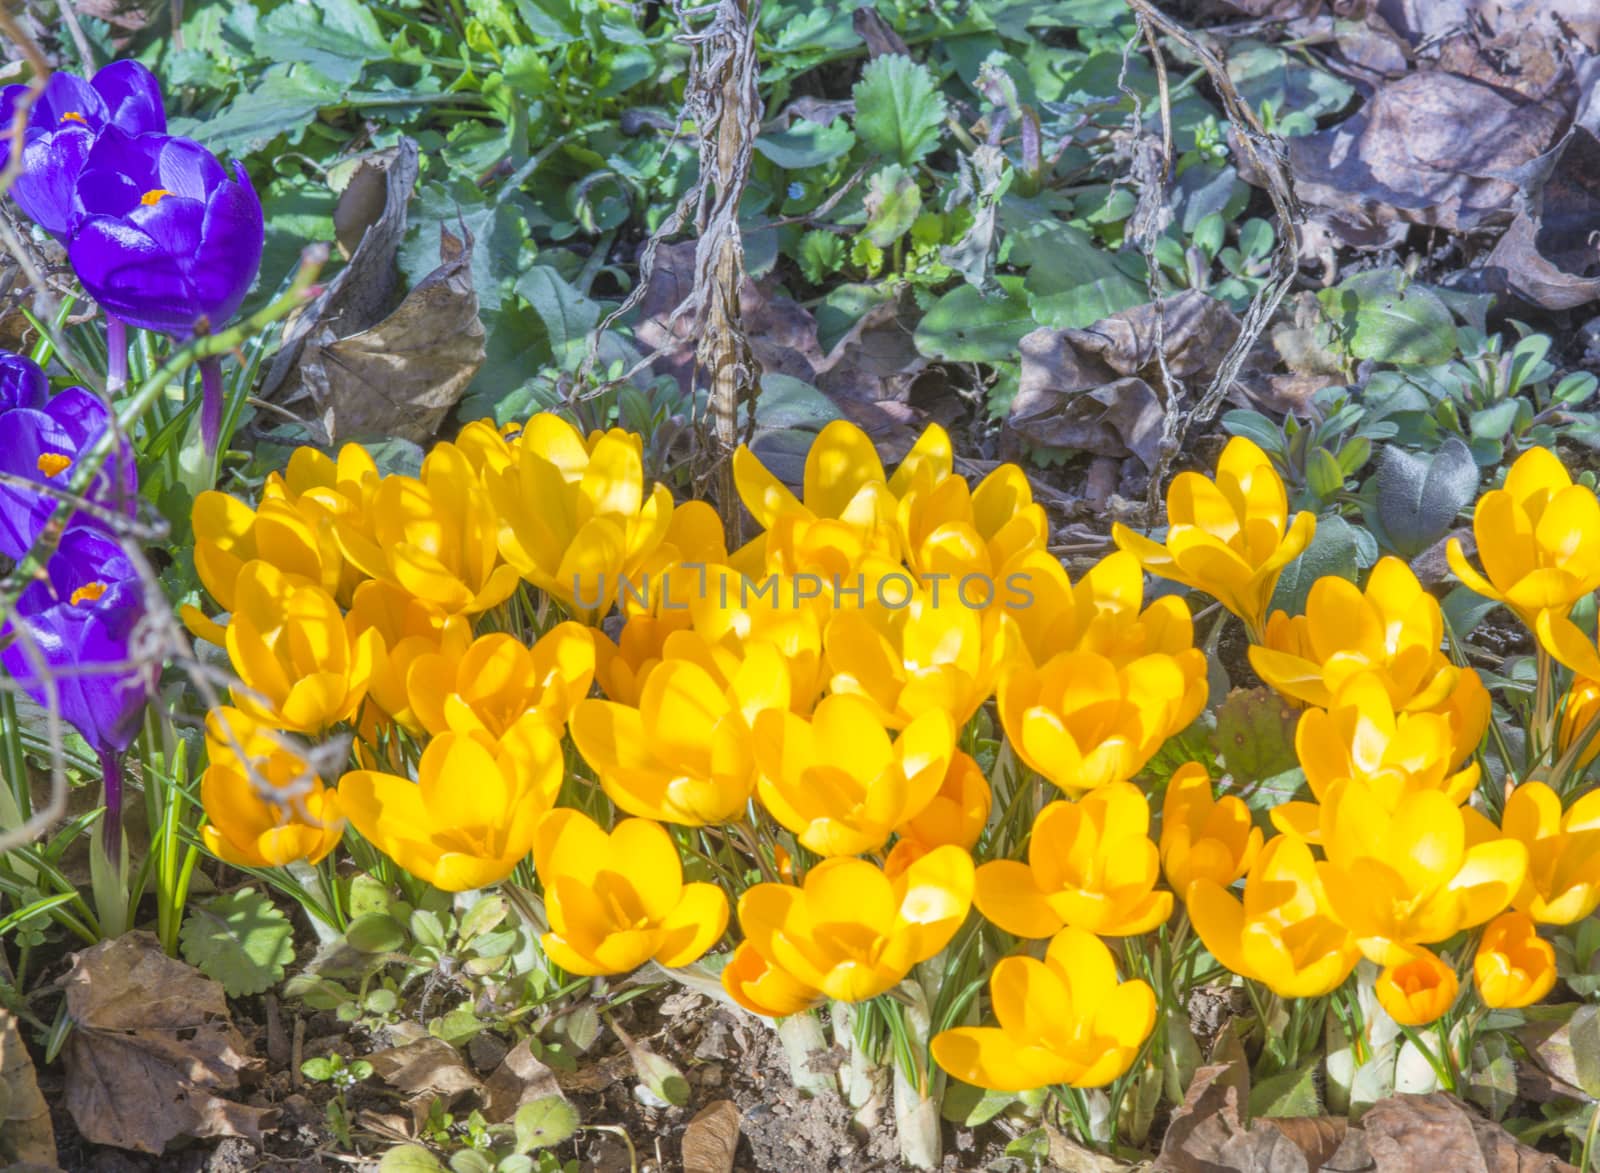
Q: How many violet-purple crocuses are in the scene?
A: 5